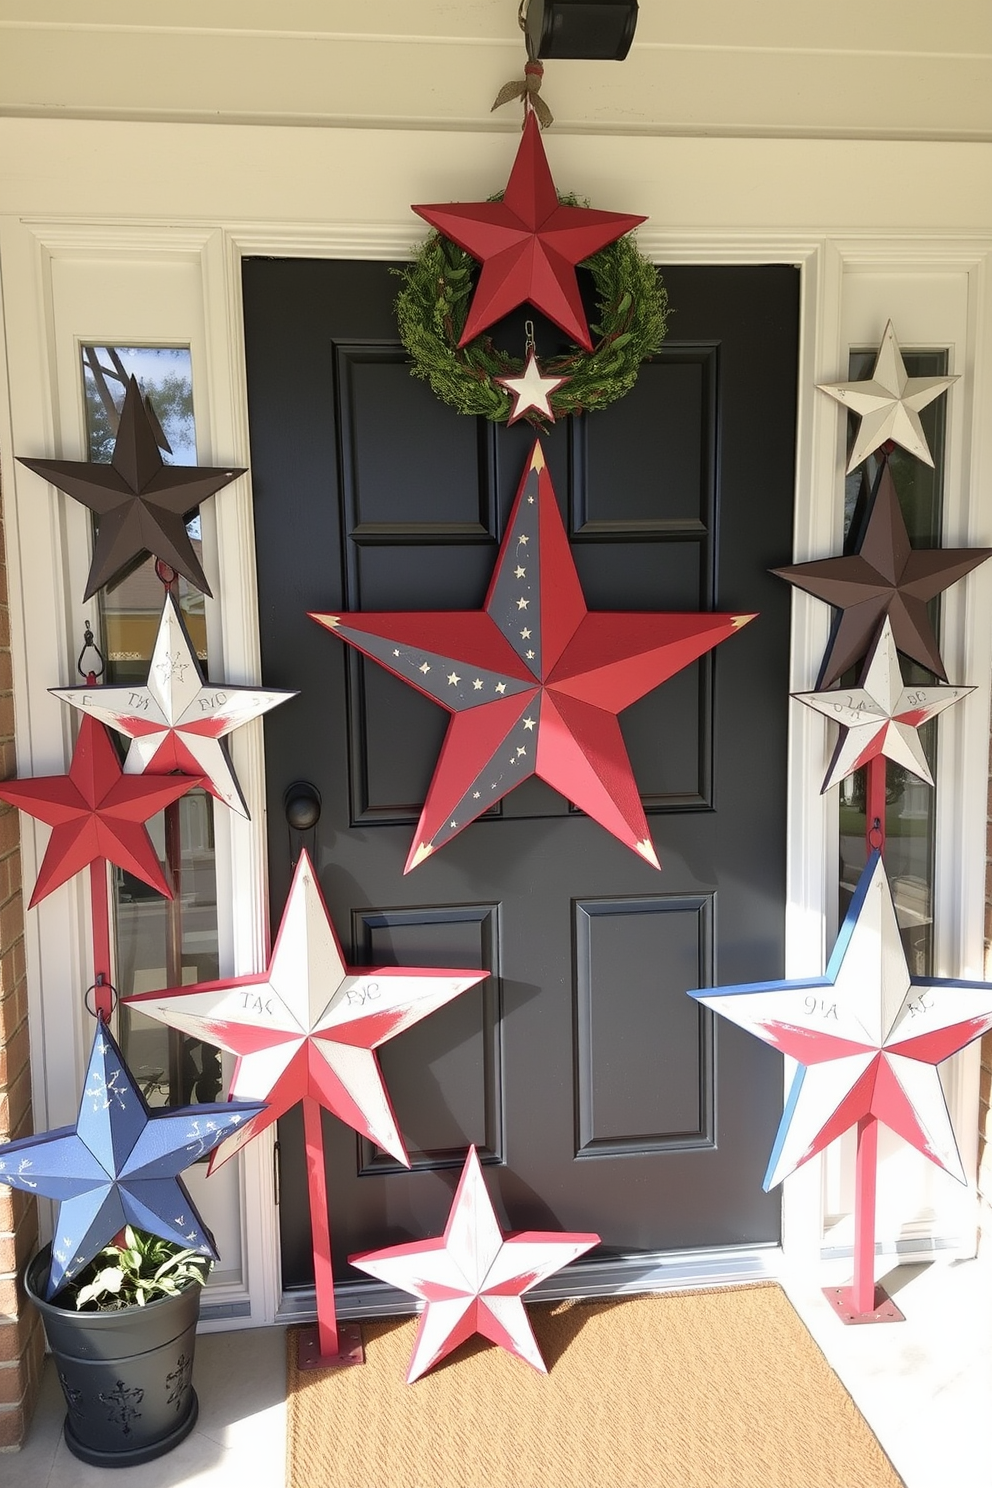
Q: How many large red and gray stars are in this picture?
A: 1